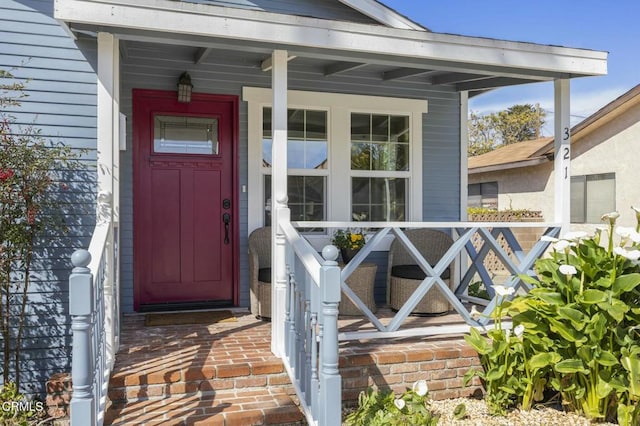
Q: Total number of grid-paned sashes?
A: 4